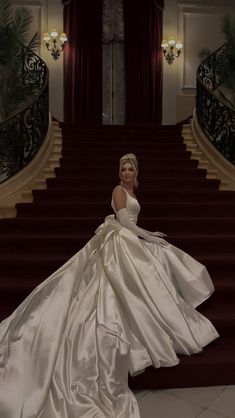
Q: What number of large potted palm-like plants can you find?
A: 2